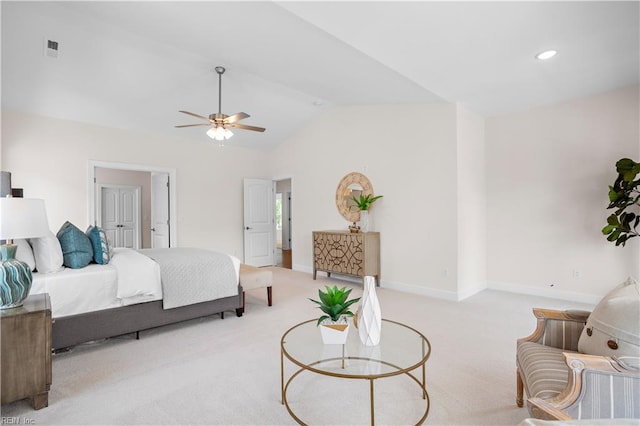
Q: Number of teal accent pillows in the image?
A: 2